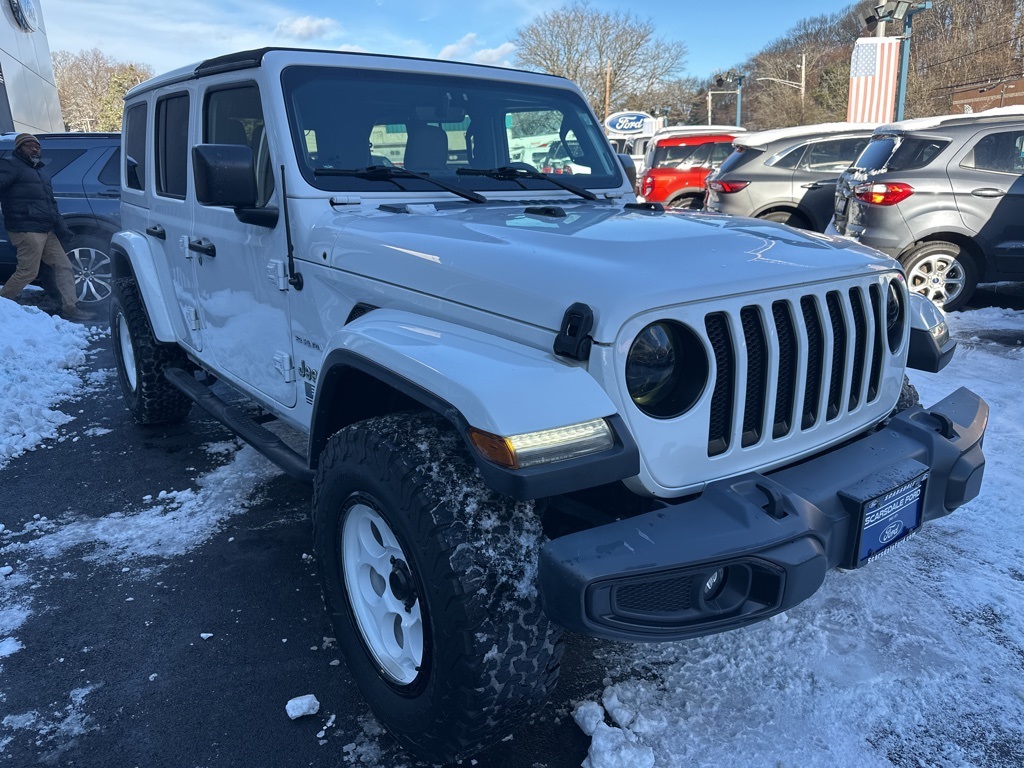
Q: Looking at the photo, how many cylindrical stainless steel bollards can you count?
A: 0